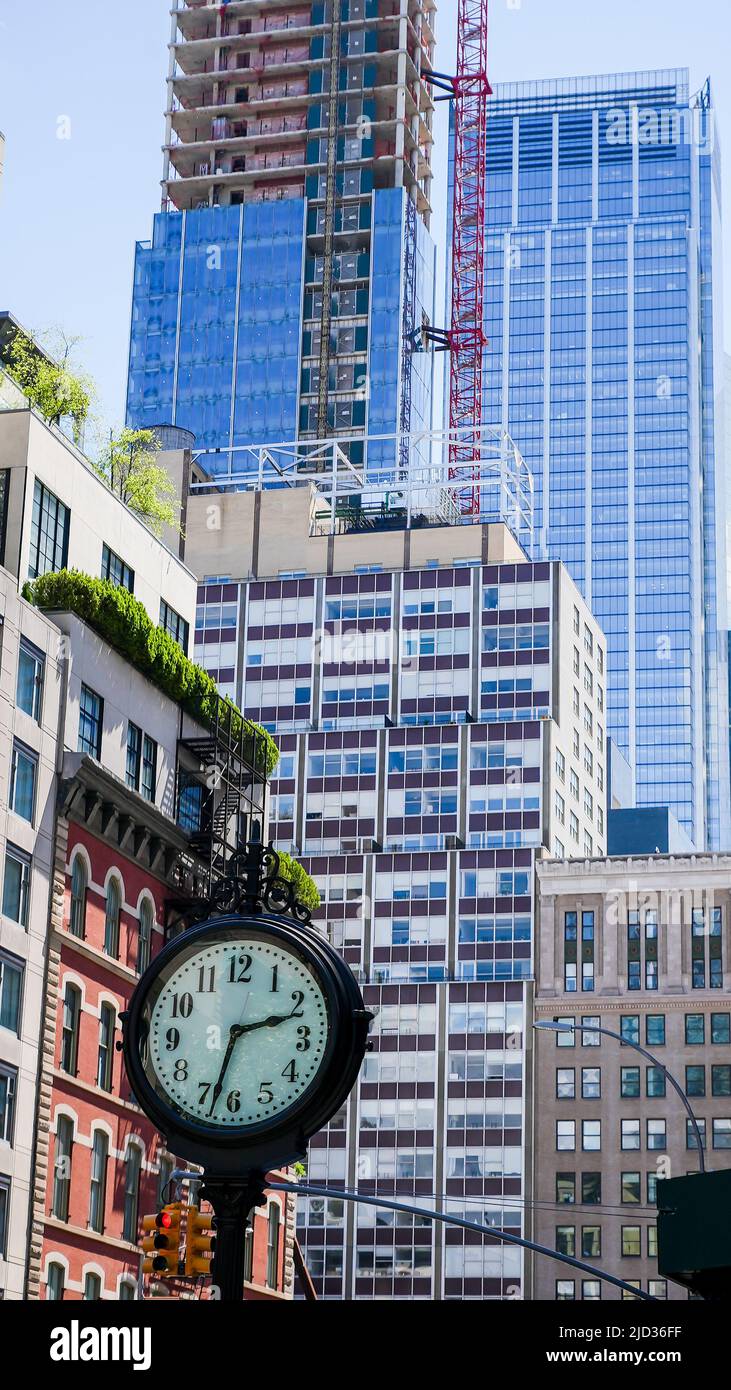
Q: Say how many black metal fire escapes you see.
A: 1